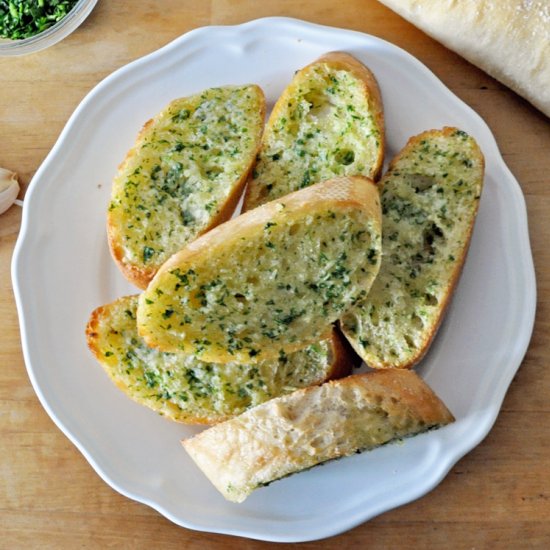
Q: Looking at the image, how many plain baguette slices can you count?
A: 0